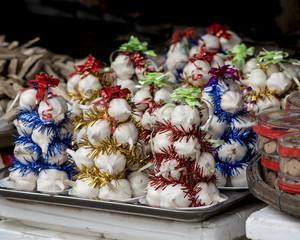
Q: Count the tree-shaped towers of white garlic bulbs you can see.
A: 12